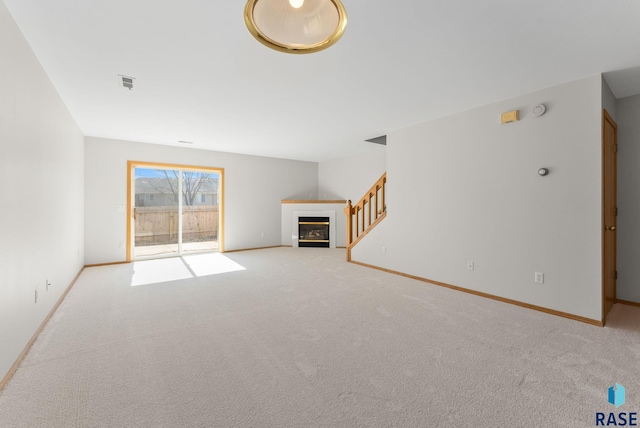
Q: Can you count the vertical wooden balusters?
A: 5